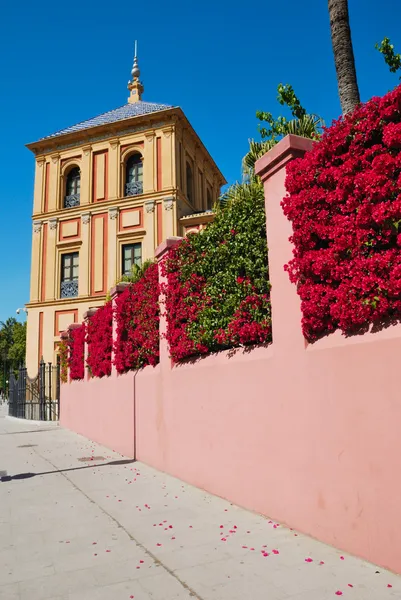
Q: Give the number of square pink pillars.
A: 6